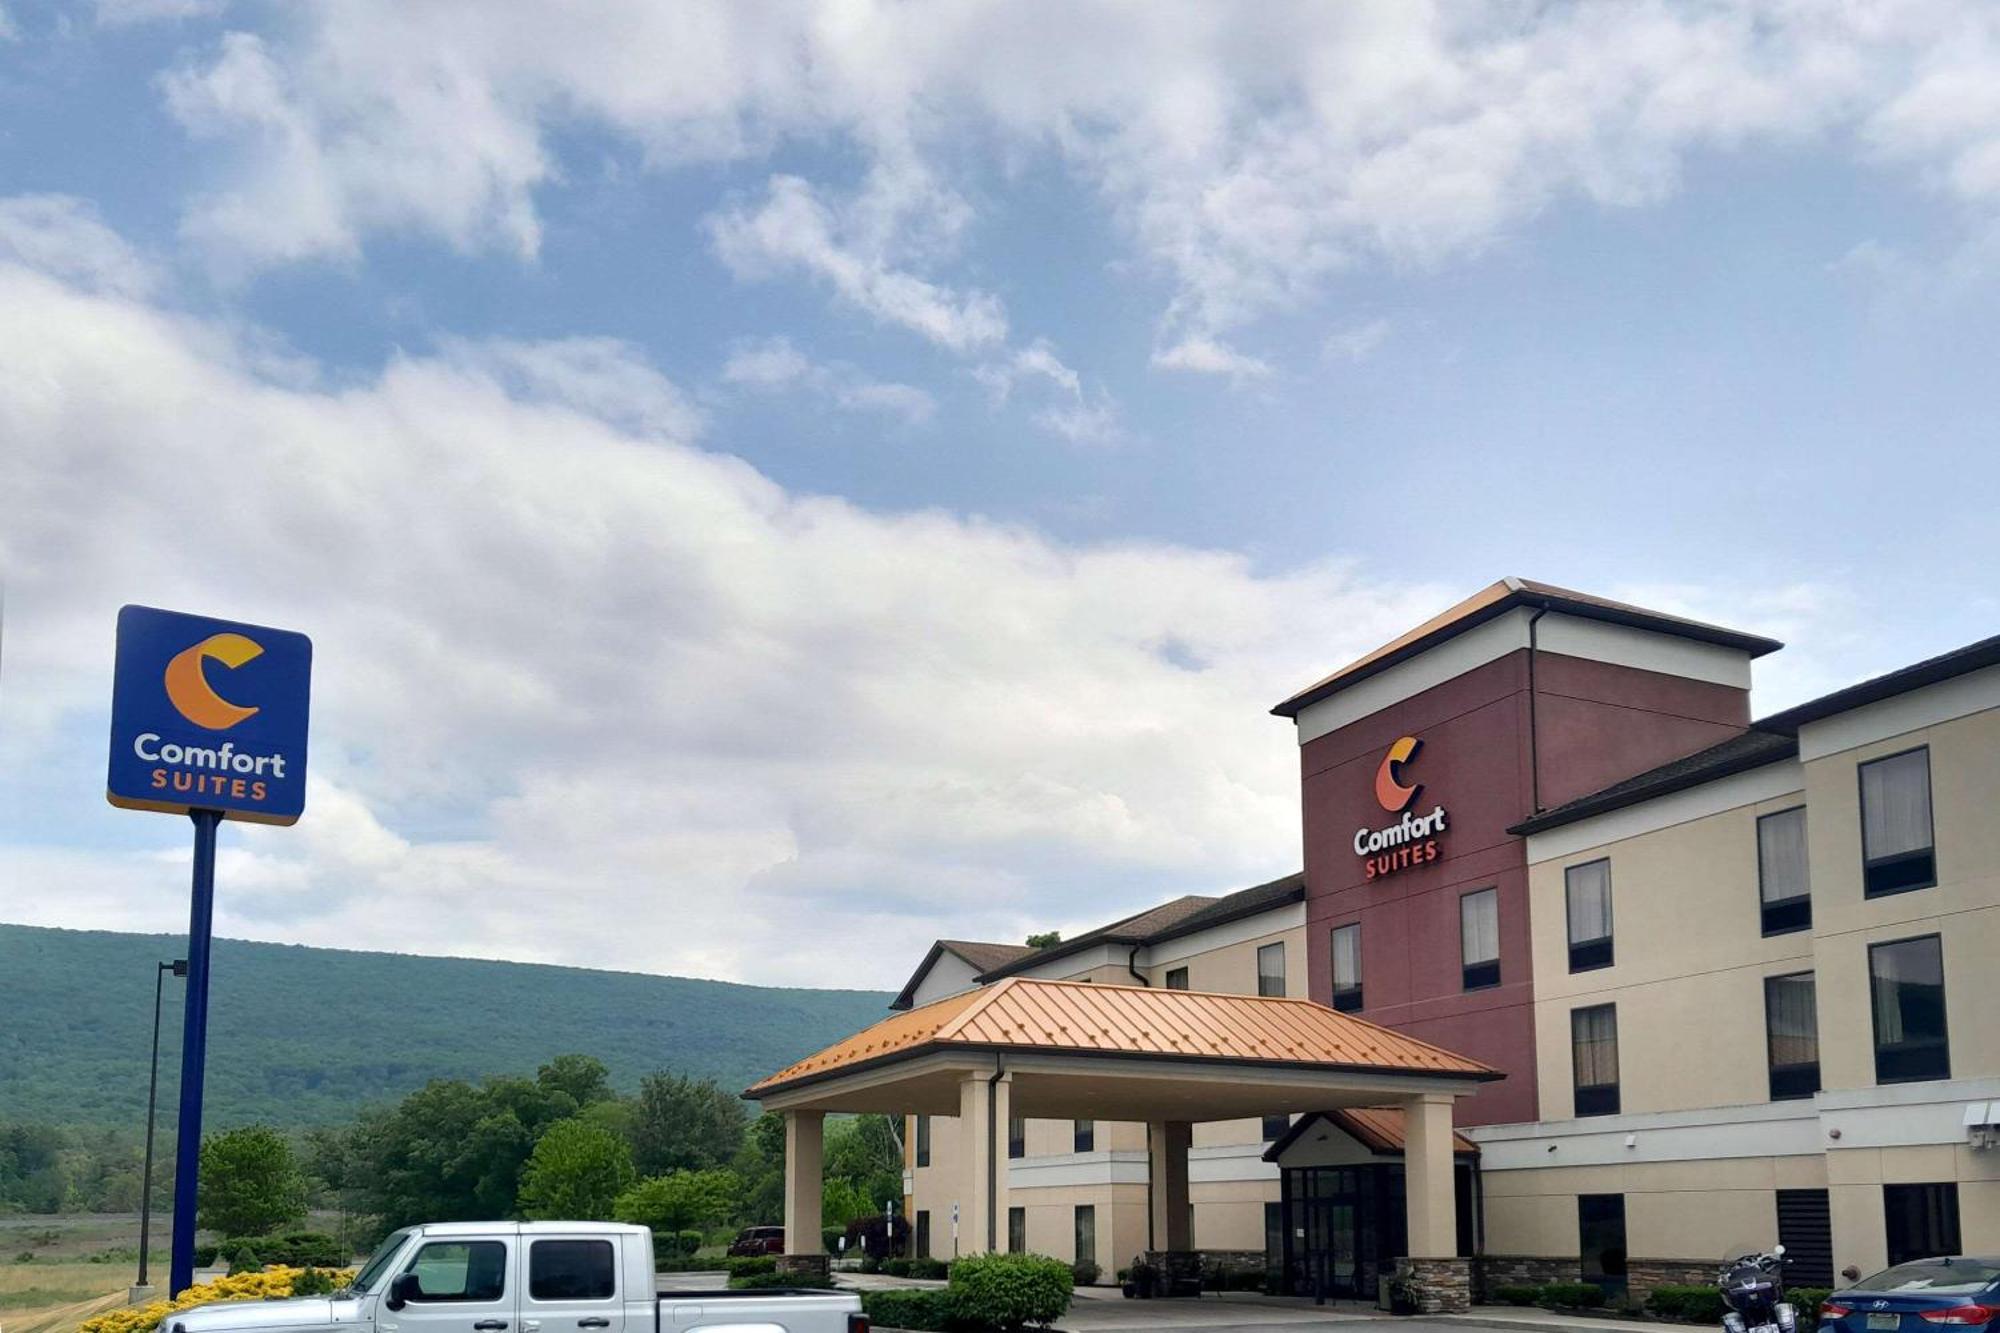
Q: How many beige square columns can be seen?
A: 4